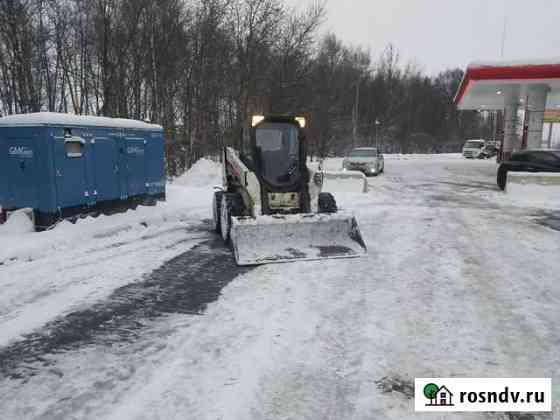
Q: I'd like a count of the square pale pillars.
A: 2